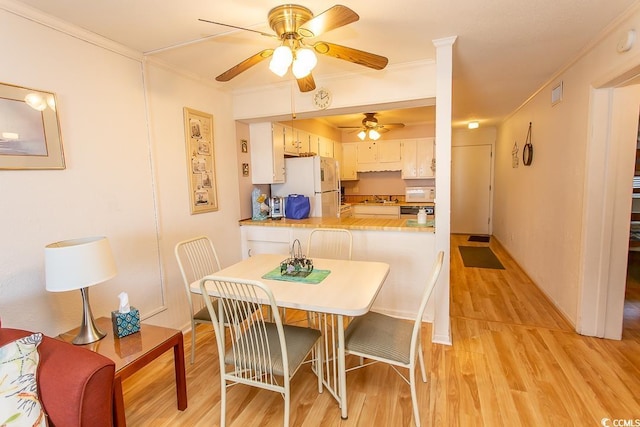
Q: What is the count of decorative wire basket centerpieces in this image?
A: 1